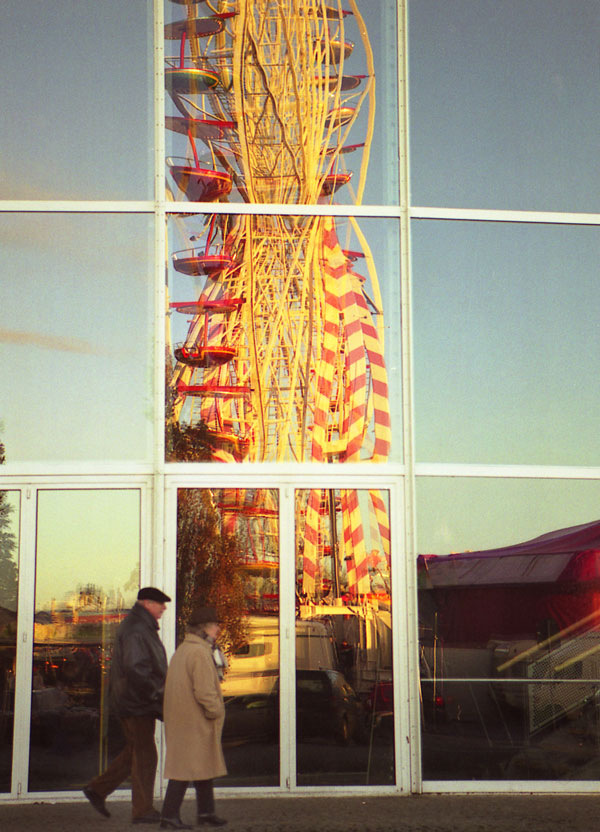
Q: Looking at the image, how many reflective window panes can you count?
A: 11